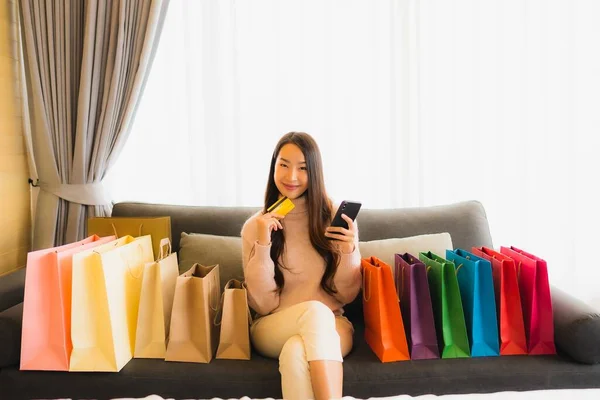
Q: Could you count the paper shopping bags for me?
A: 12